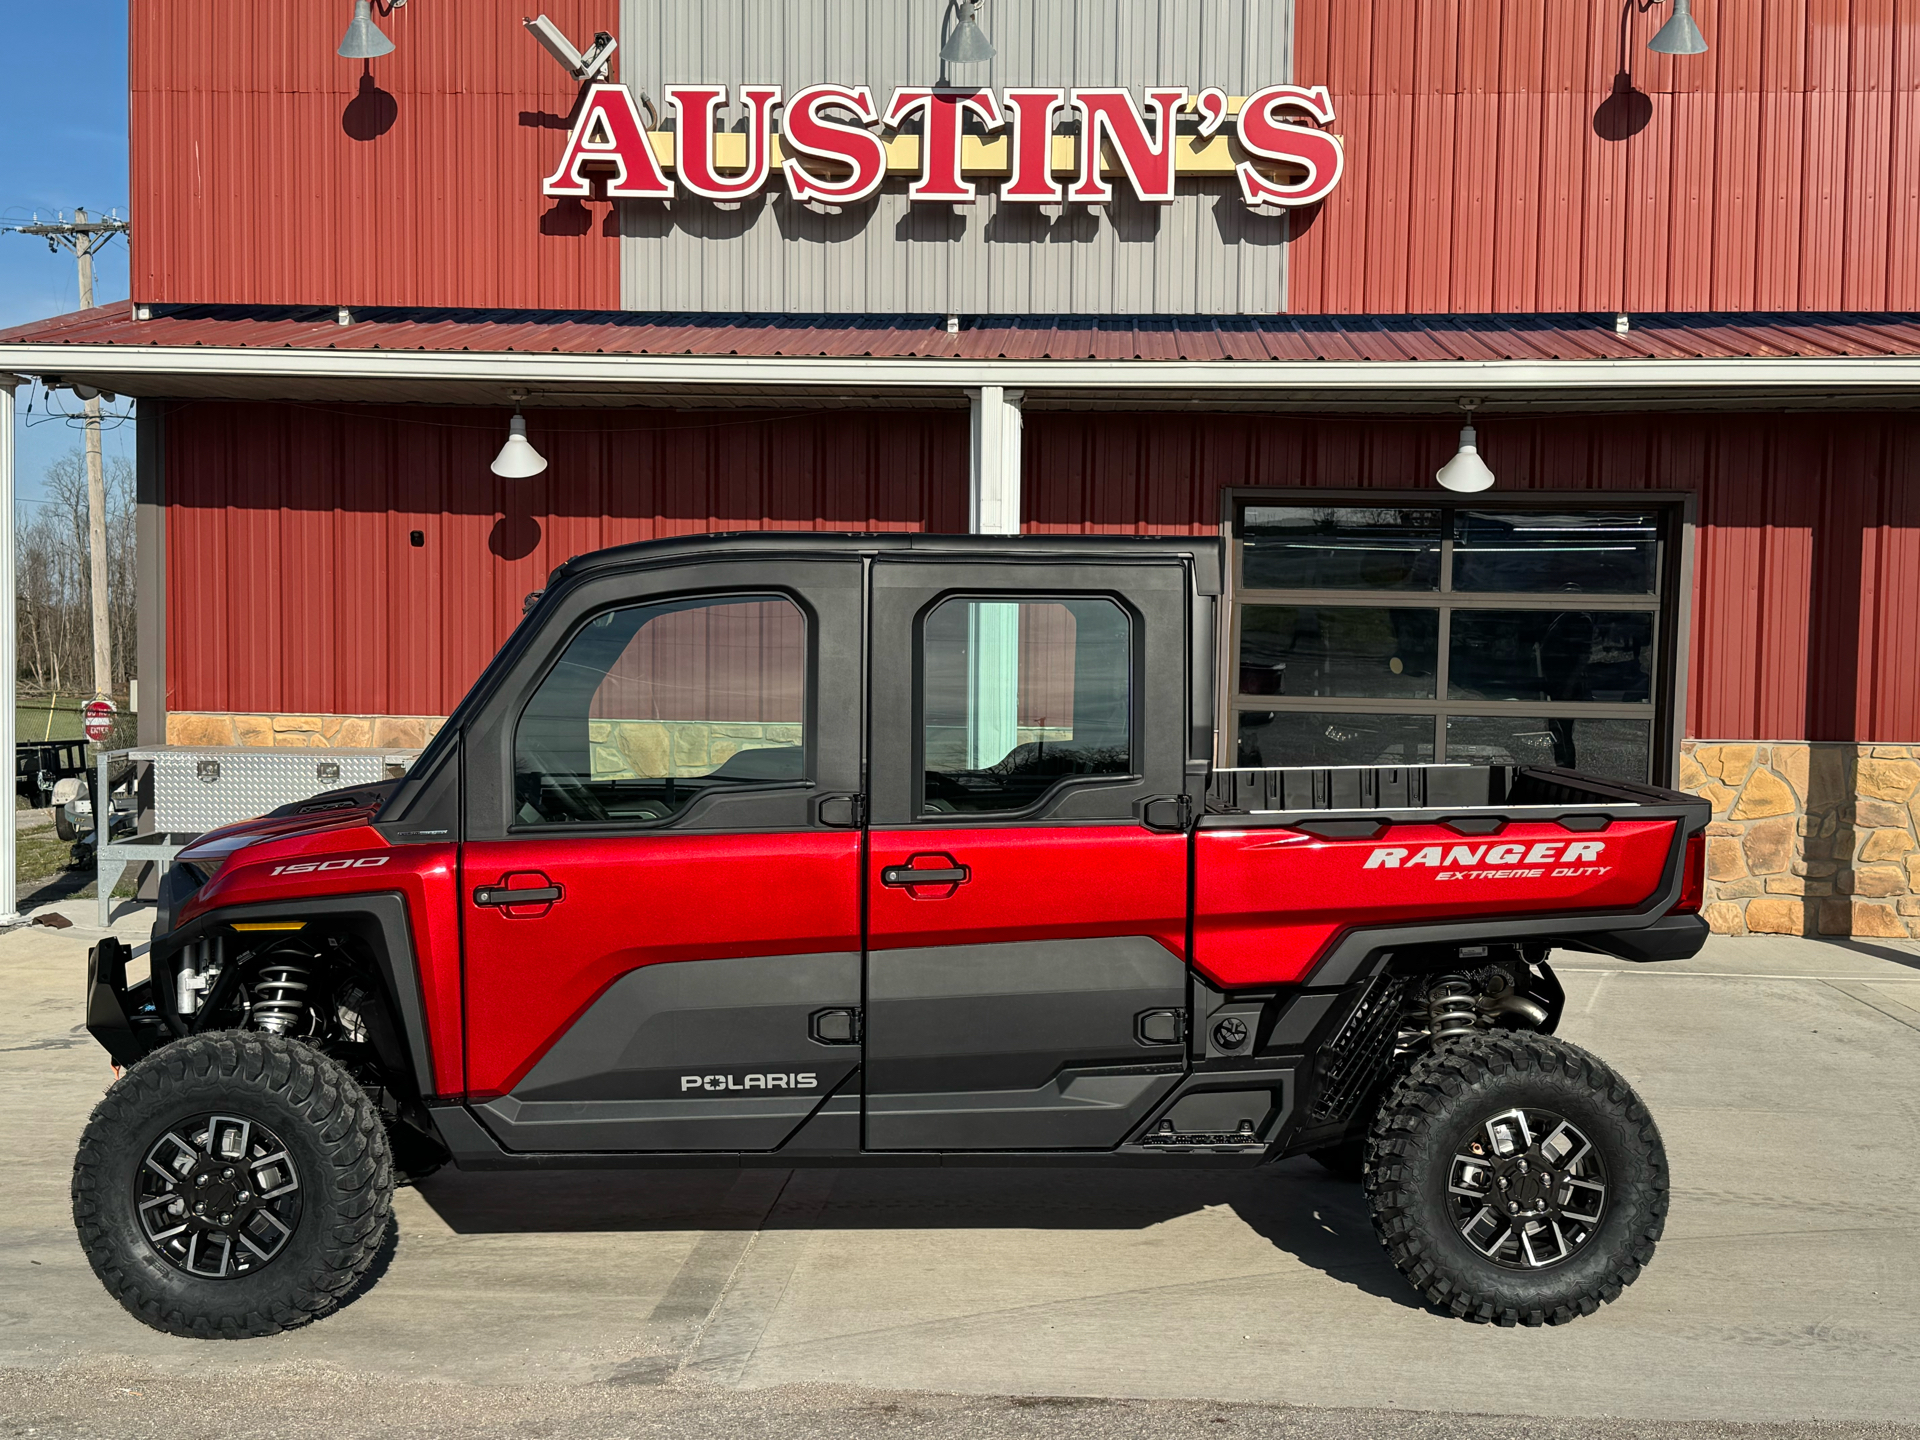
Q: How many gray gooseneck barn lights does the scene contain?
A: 3